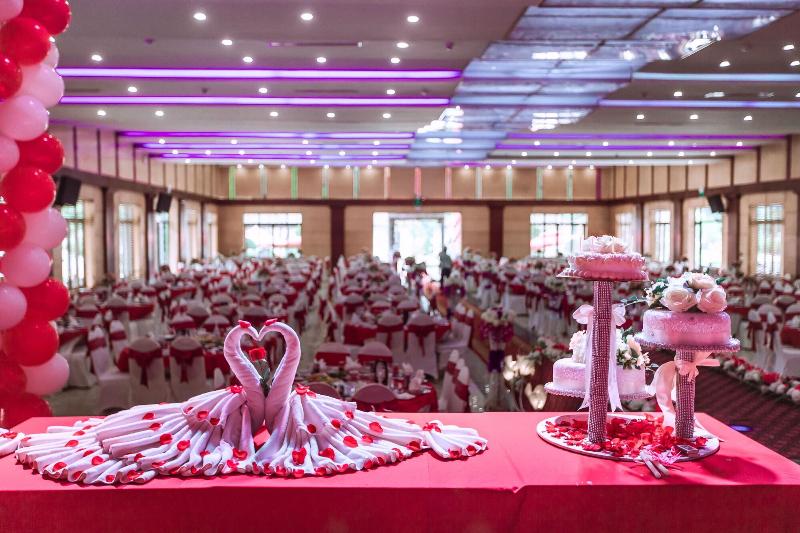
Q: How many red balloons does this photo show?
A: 10